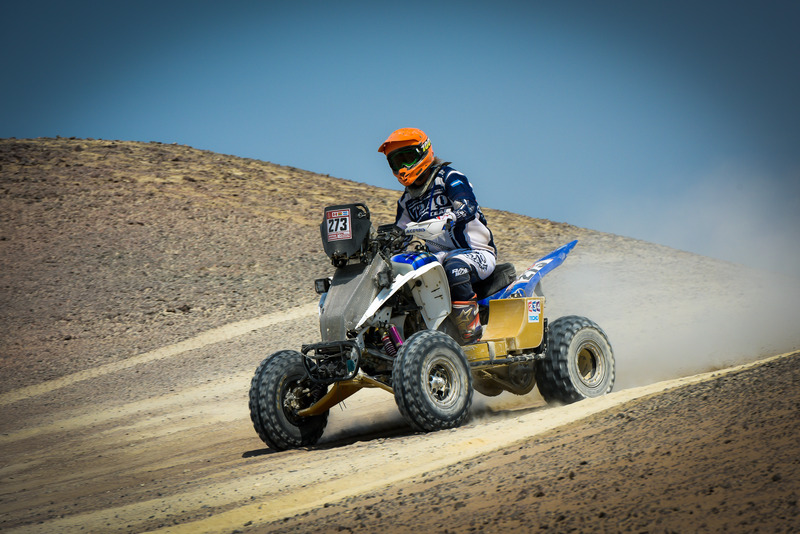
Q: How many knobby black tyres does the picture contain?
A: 3